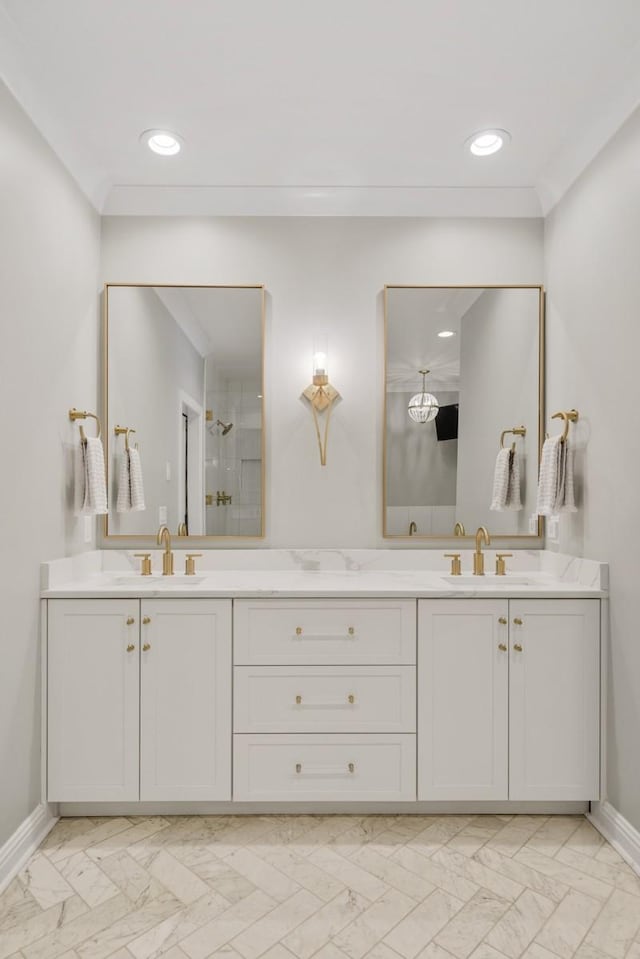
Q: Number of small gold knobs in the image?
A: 14